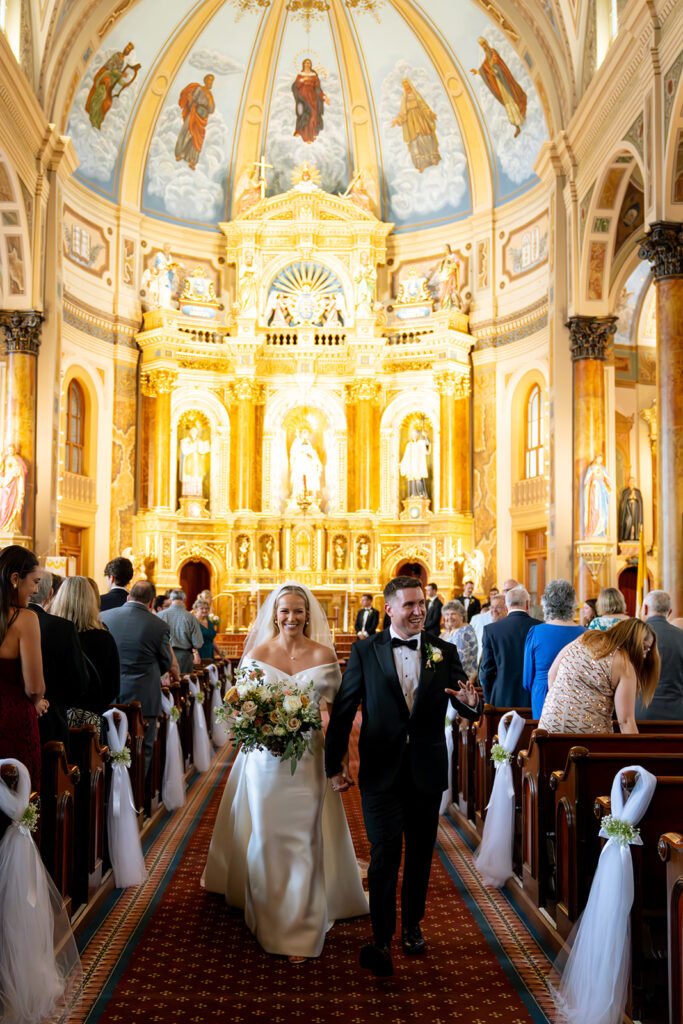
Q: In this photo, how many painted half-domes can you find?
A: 1